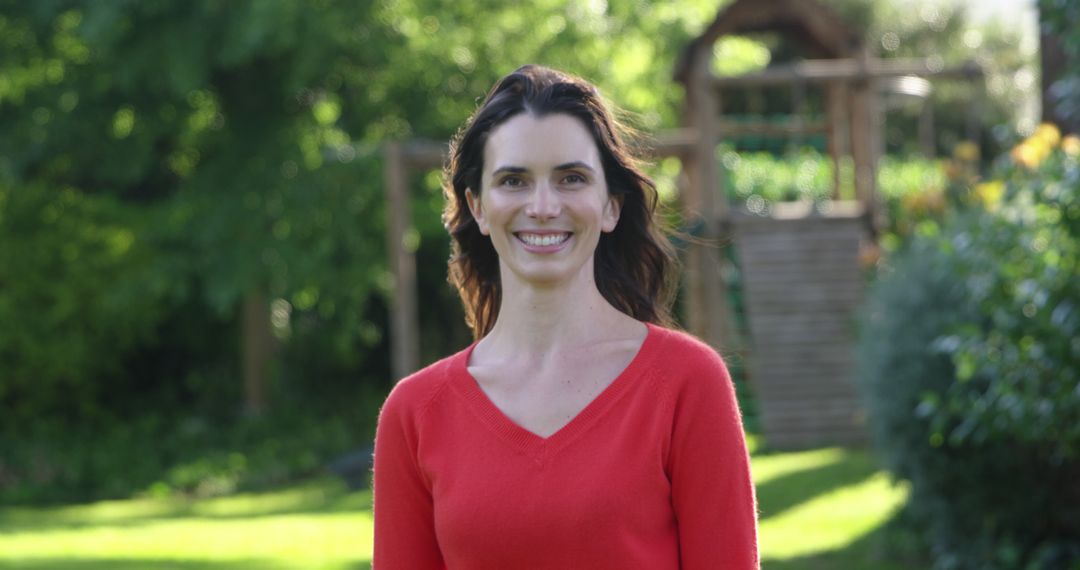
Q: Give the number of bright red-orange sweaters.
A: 1